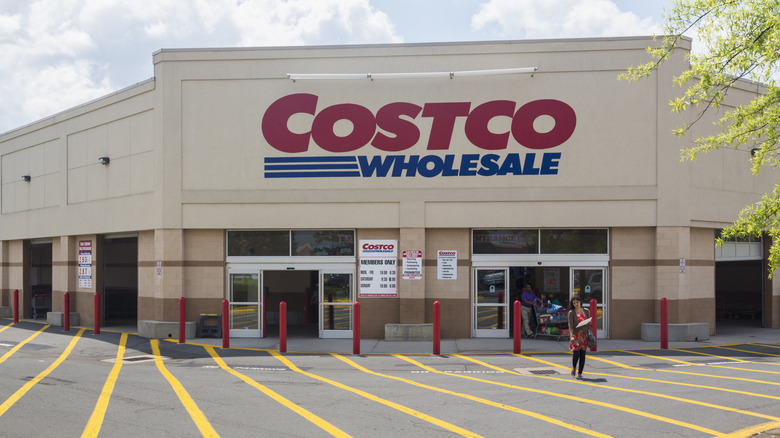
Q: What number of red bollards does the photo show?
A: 11